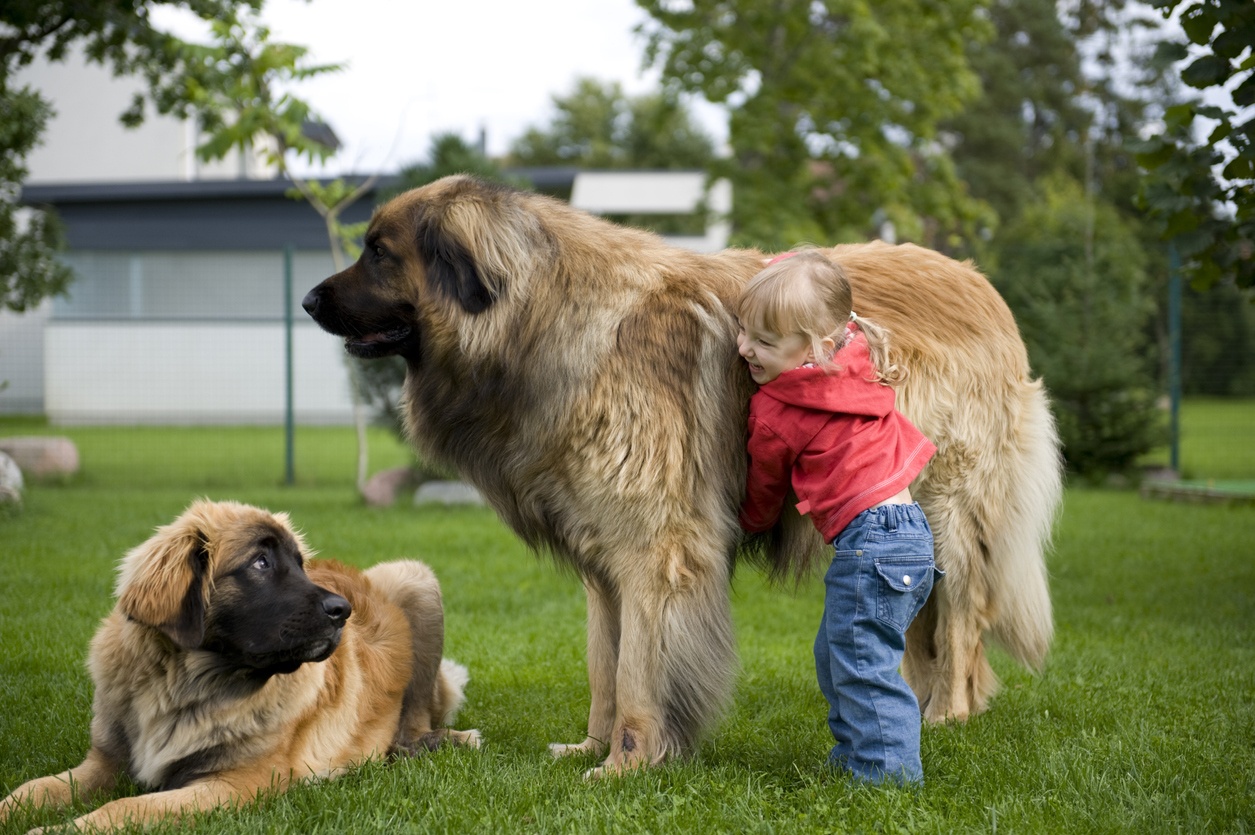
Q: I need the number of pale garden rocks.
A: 4